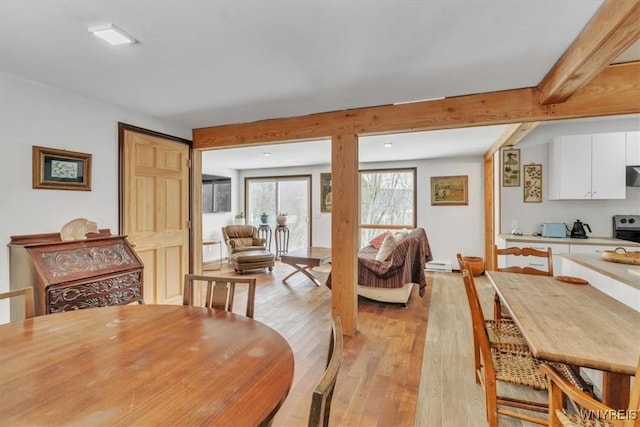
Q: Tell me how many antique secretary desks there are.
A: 1